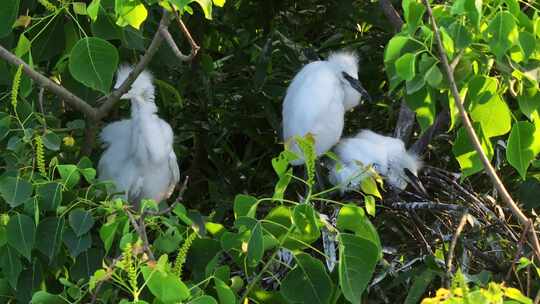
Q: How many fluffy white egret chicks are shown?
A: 3